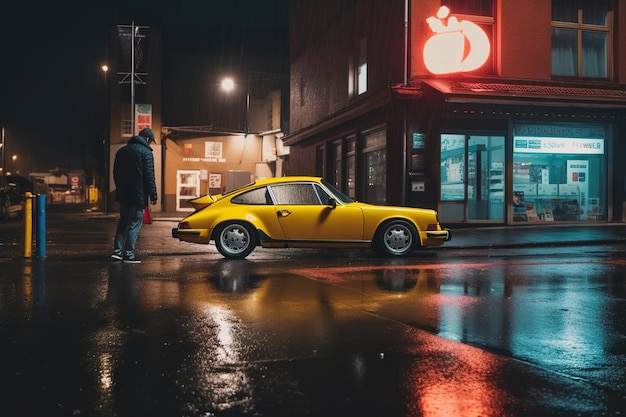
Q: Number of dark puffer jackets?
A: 1